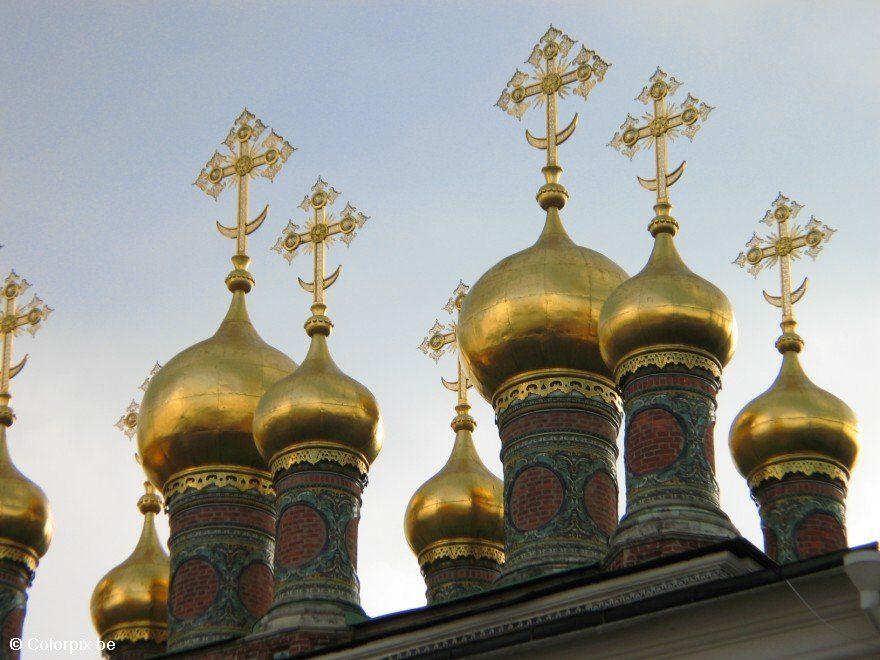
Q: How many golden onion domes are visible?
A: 8